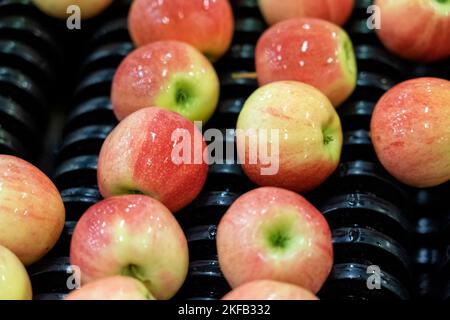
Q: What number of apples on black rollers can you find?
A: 15